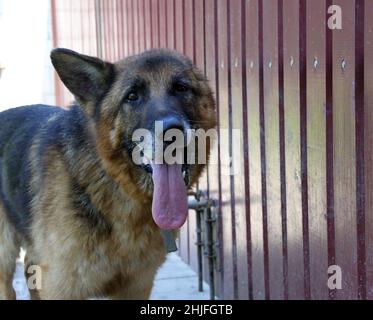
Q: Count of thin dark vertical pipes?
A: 2